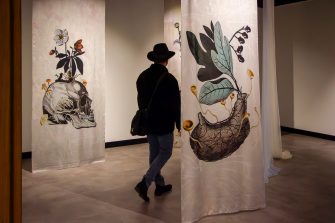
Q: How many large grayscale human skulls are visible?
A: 1